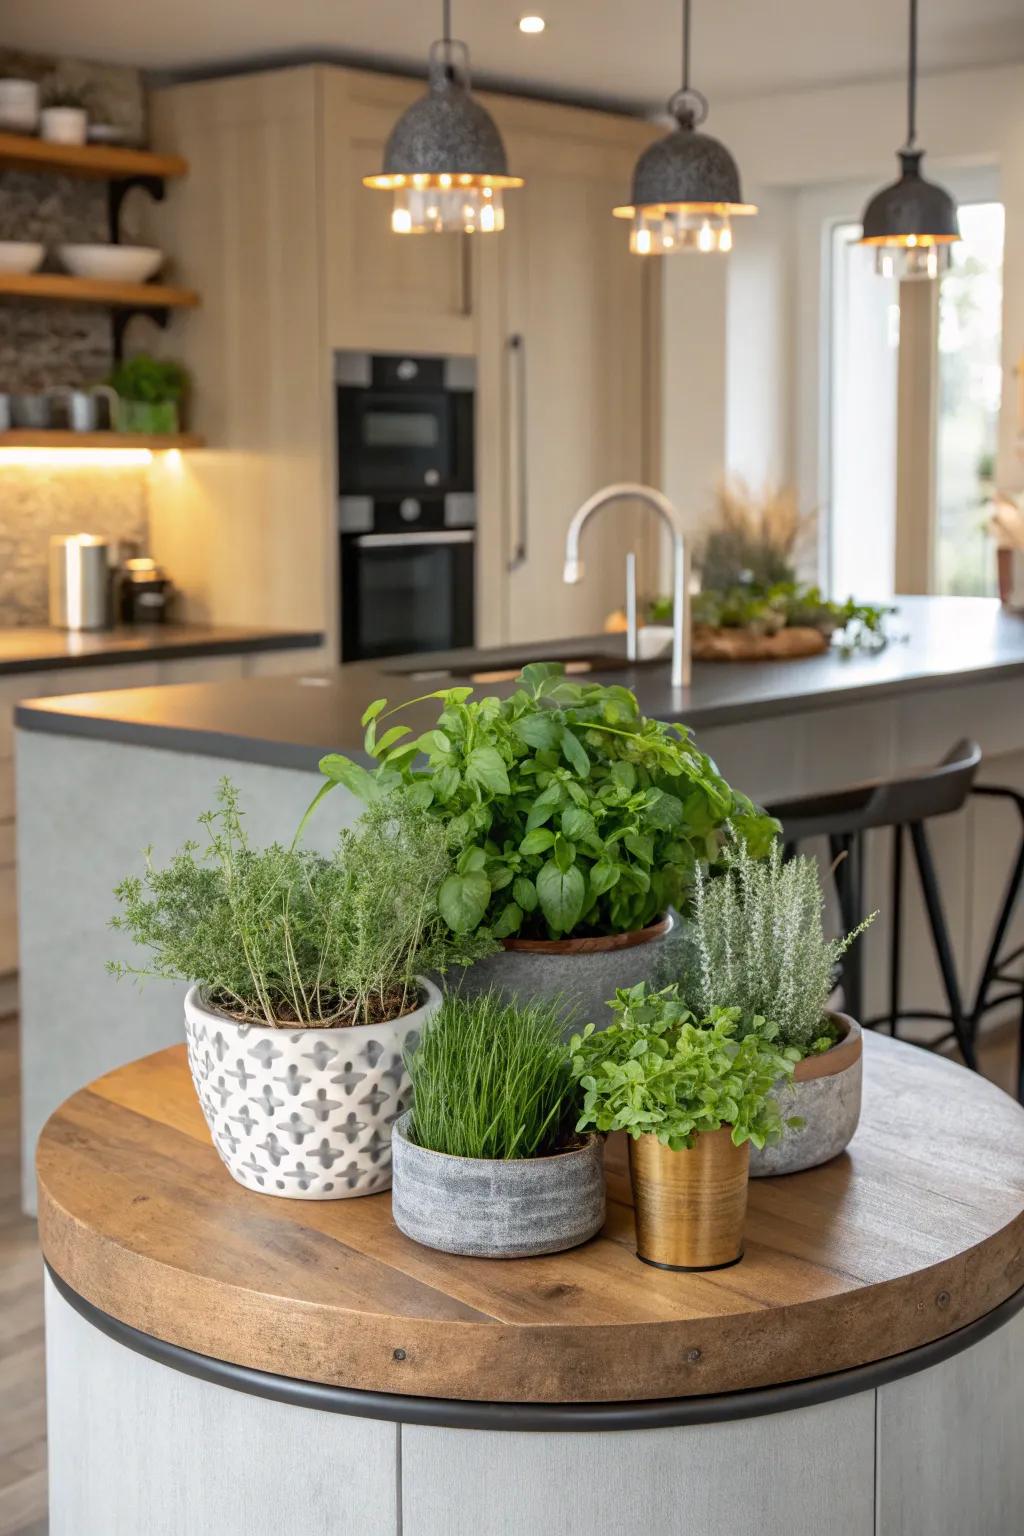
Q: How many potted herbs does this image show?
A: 5